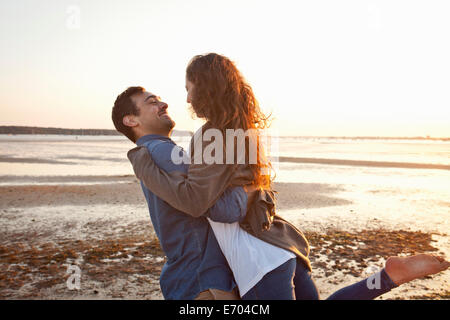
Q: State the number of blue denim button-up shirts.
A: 1